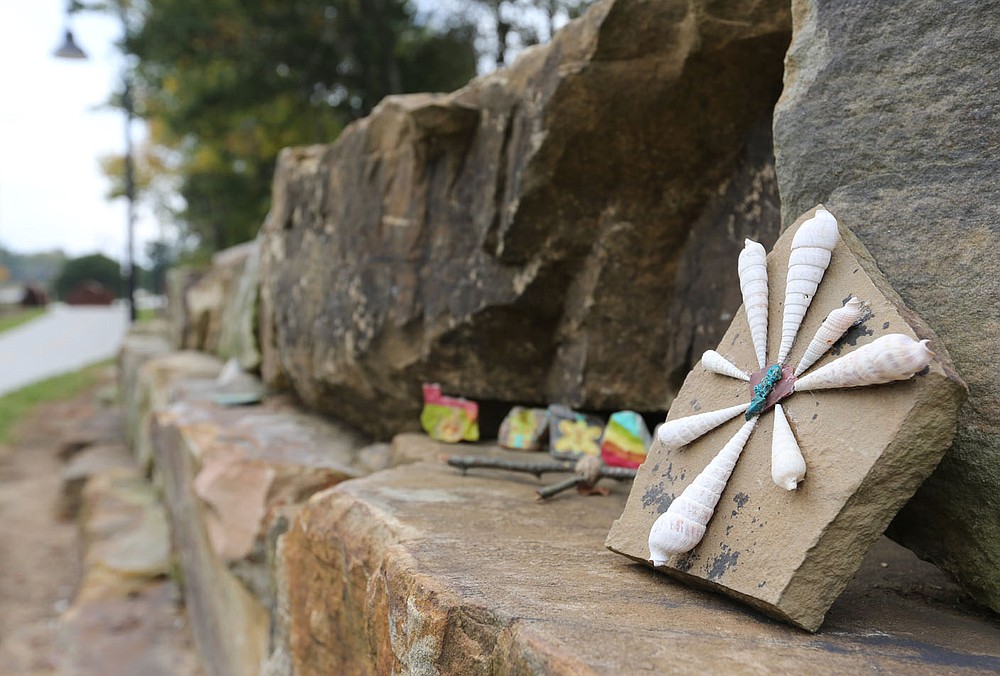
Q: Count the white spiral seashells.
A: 8